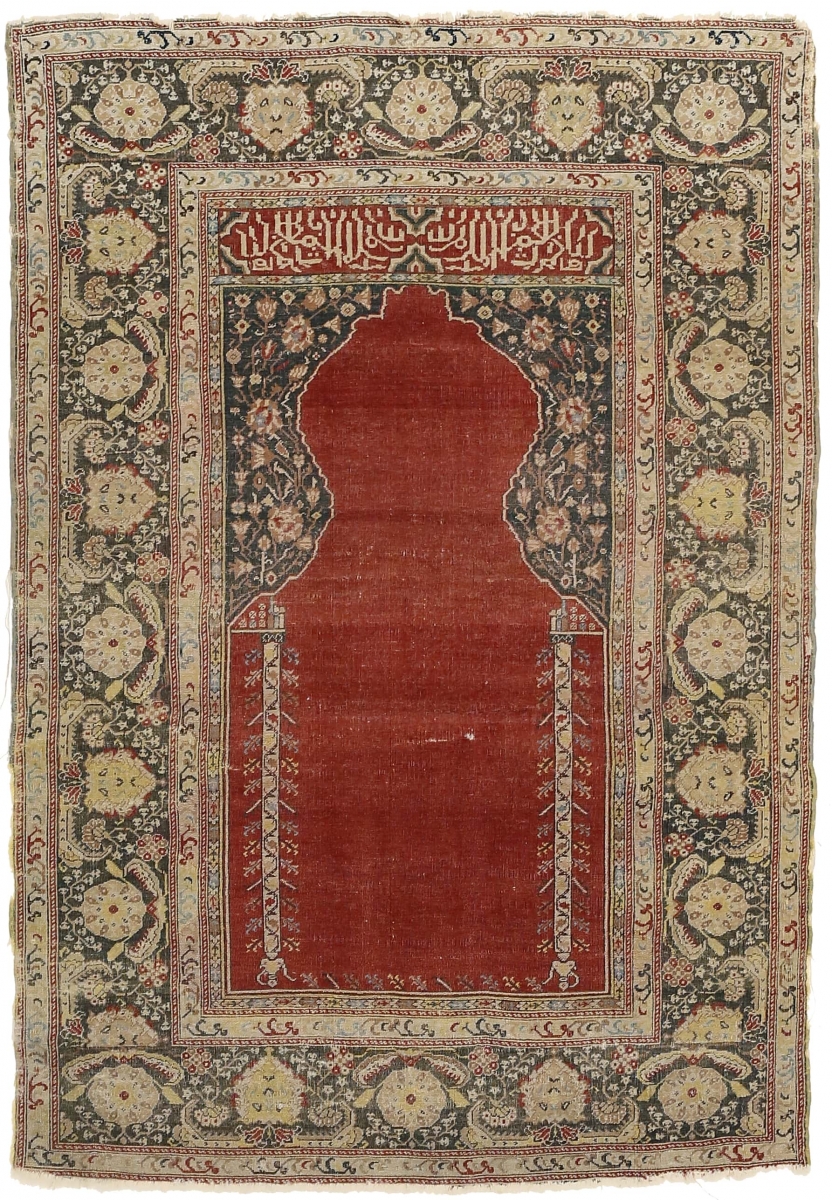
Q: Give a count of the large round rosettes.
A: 12